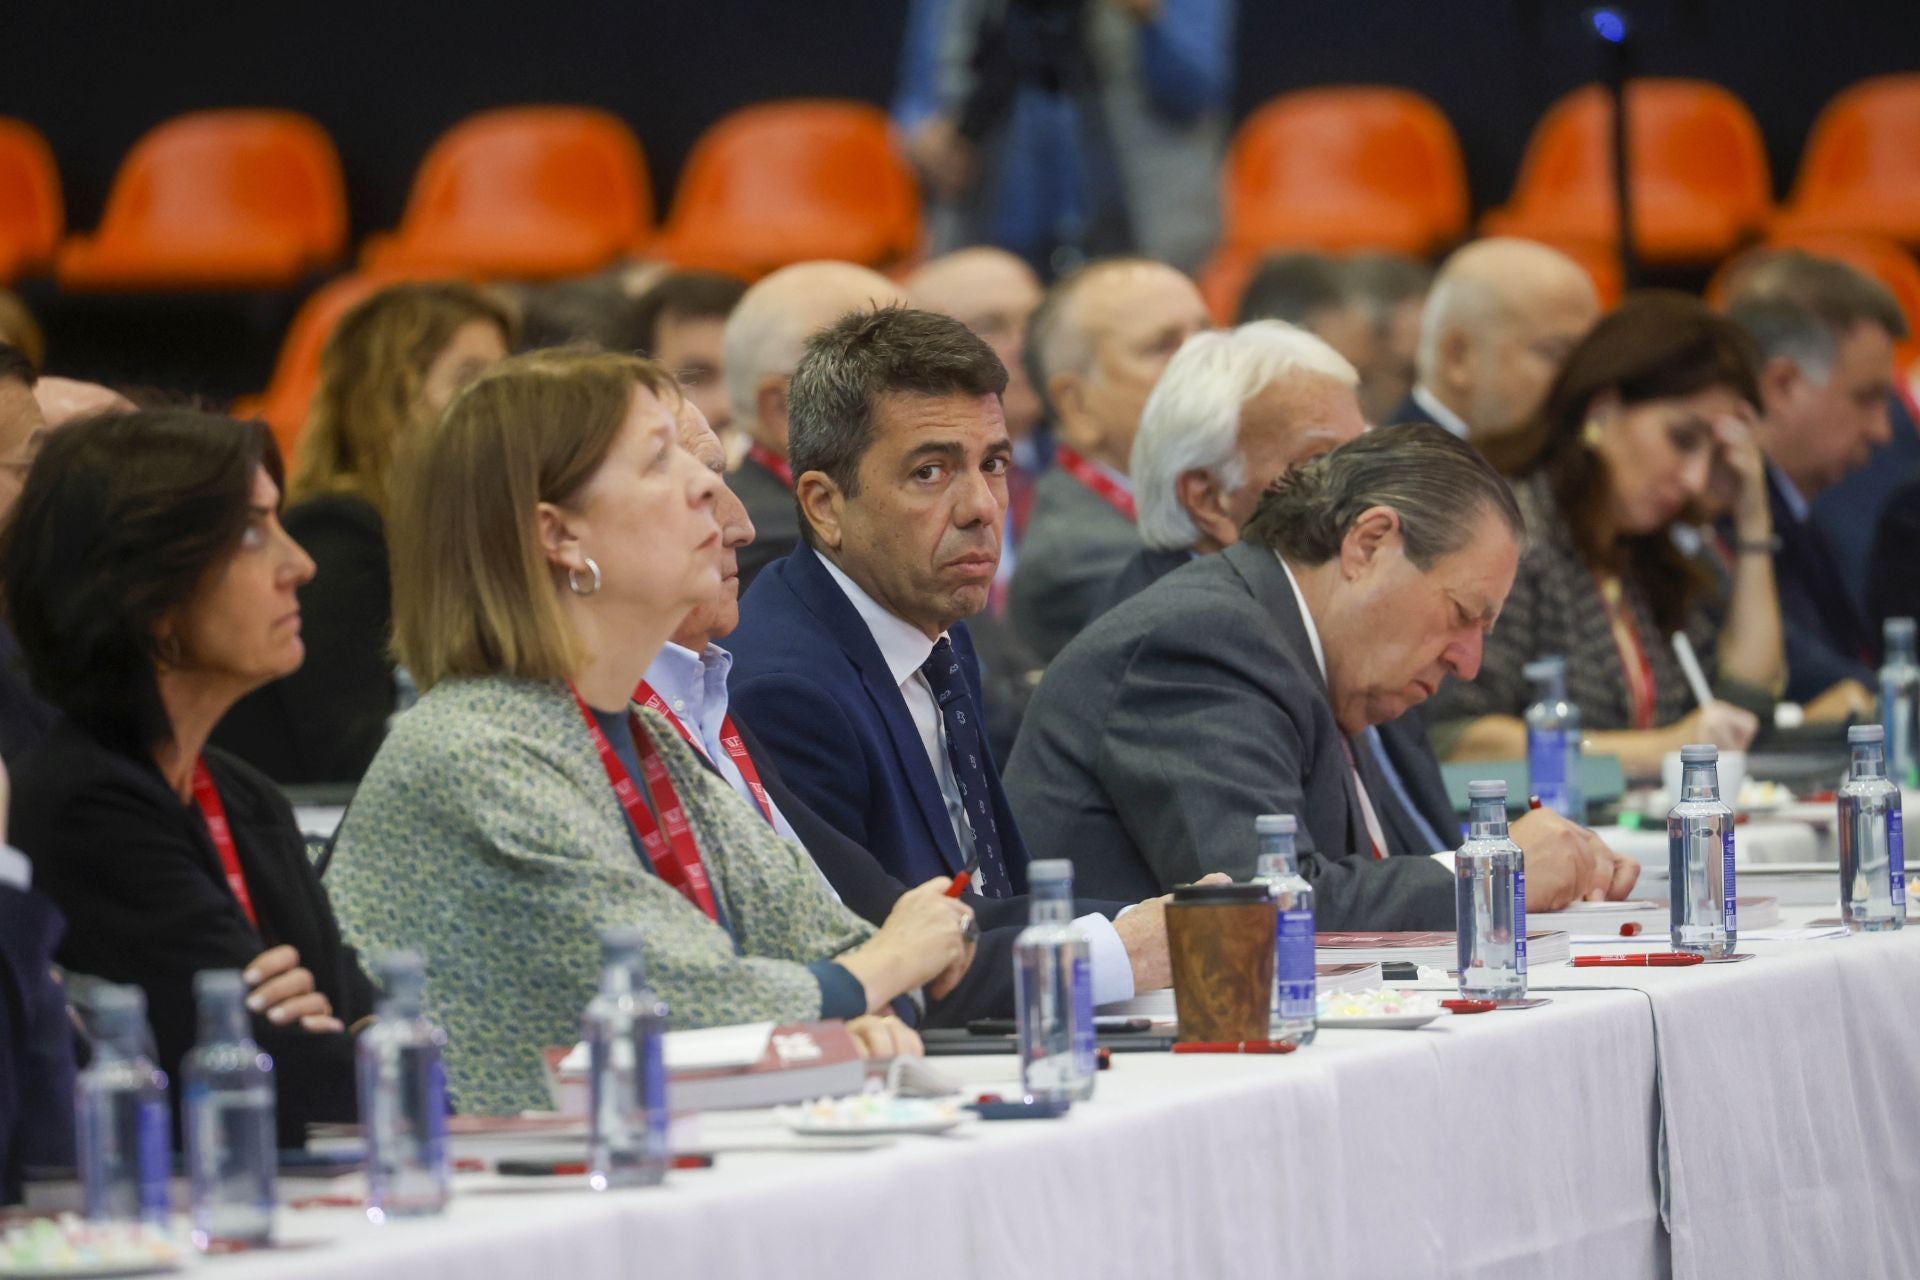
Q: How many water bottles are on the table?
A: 11